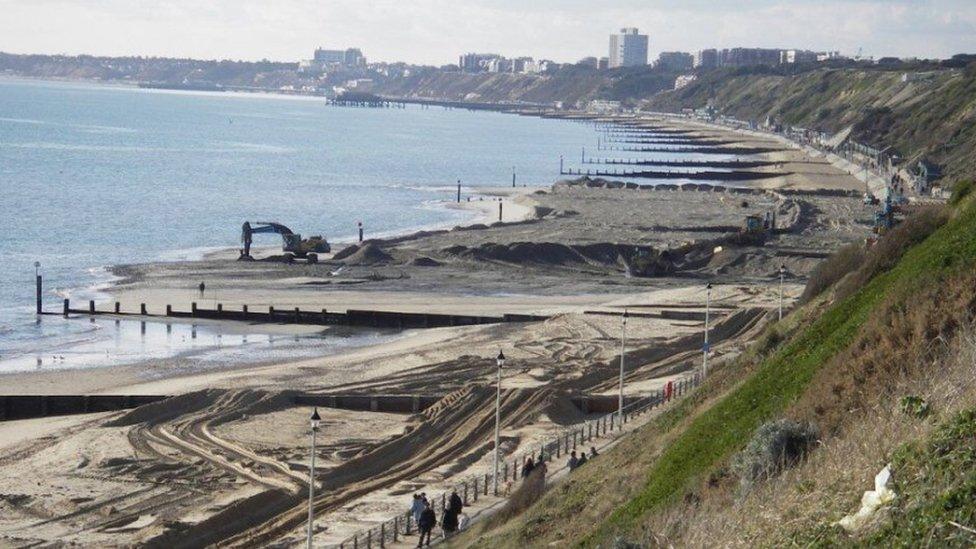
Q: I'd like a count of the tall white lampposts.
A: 5